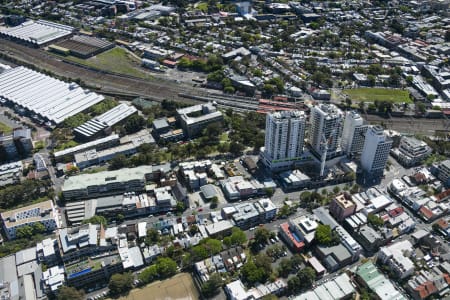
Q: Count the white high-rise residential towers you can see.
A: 4